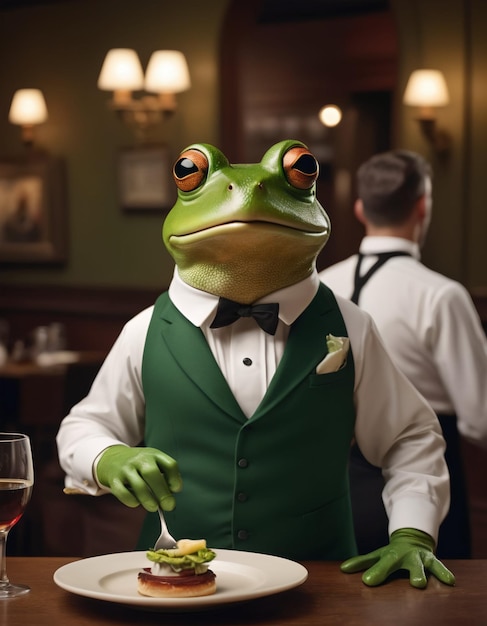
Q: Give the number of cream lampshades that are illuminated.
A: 4